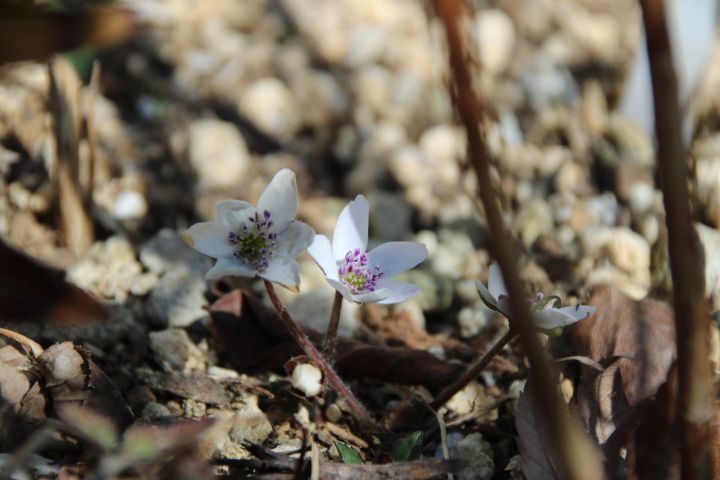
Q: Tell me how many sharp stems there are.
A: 3